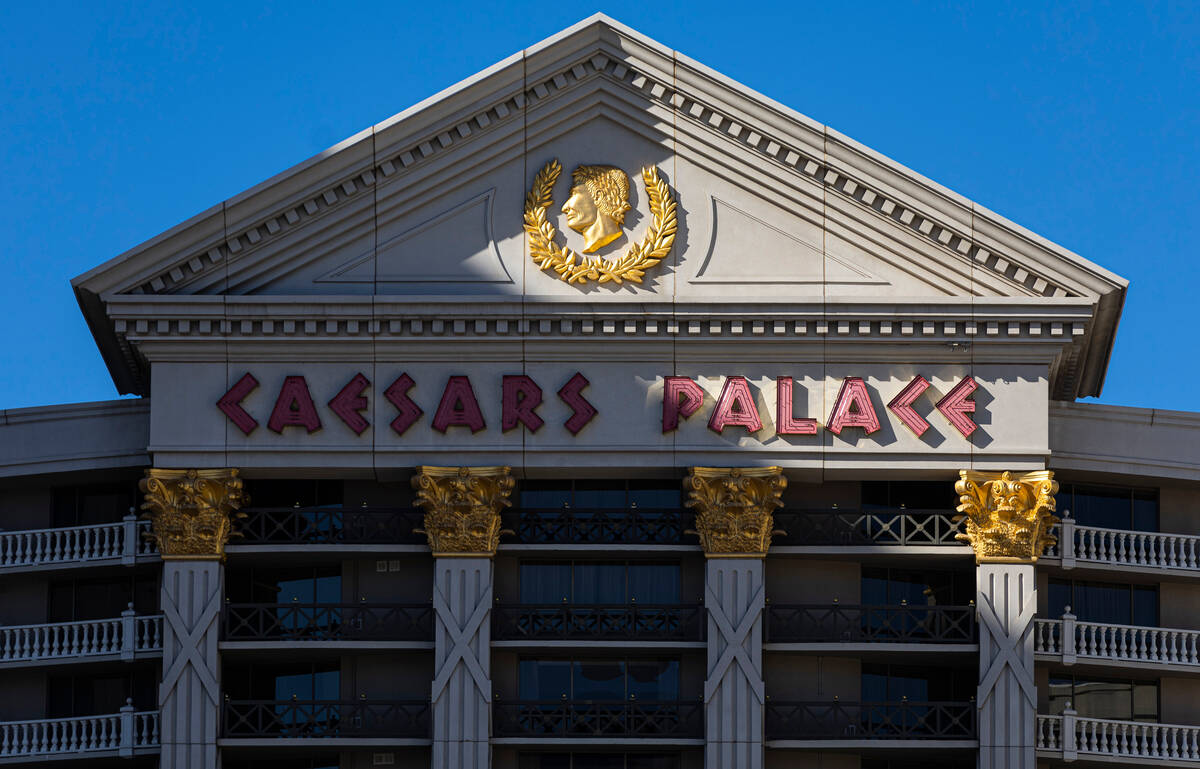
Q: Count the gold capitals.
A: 4